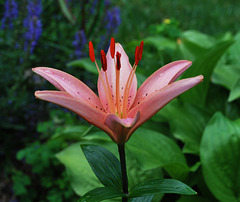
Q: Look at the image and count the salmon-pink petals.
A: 6